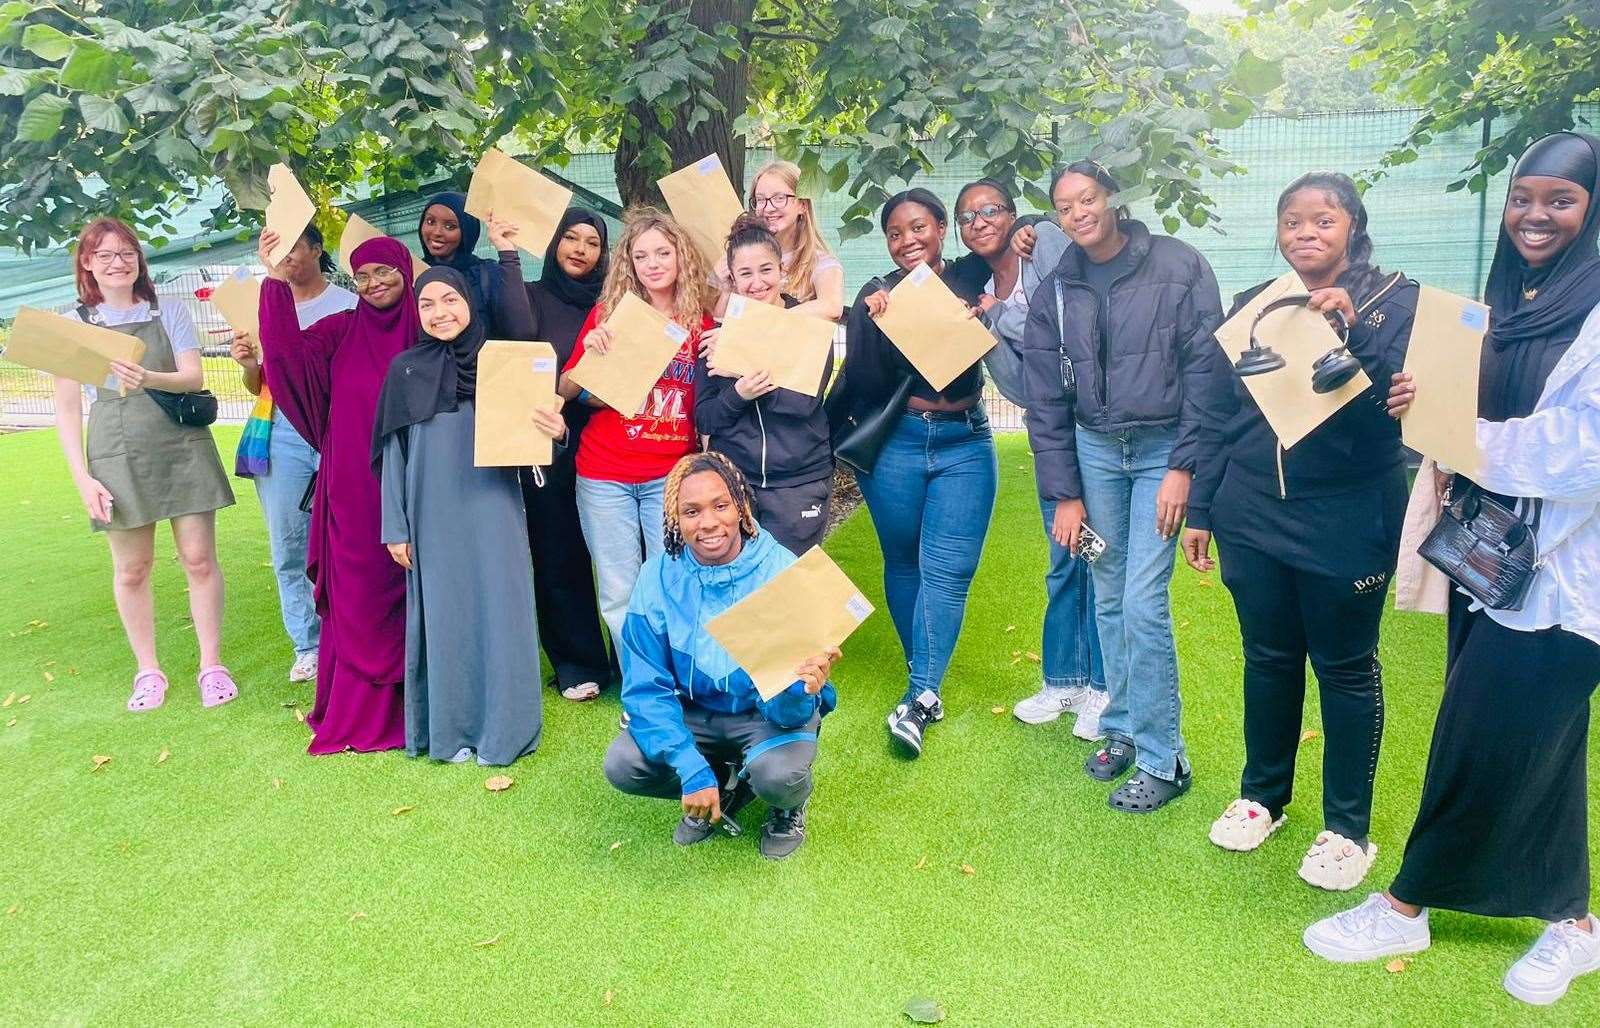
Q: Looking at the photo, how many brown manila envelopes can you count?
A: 13